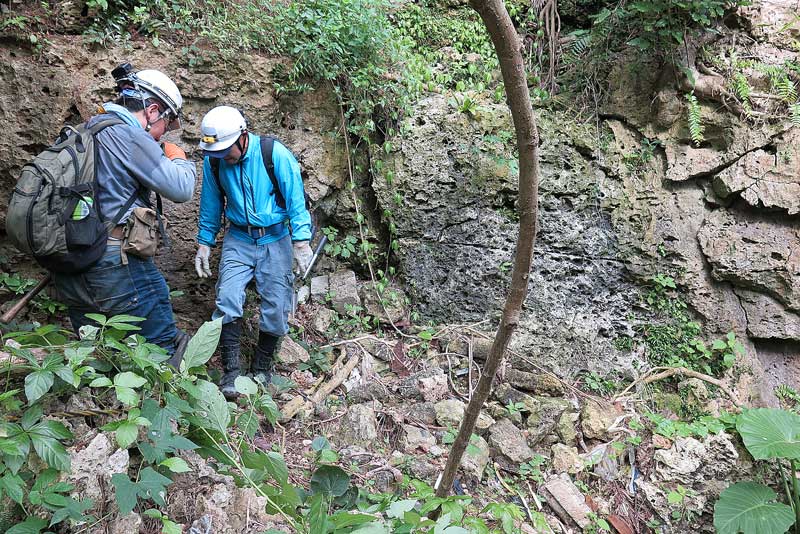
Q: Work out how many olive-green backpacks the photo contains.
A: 1